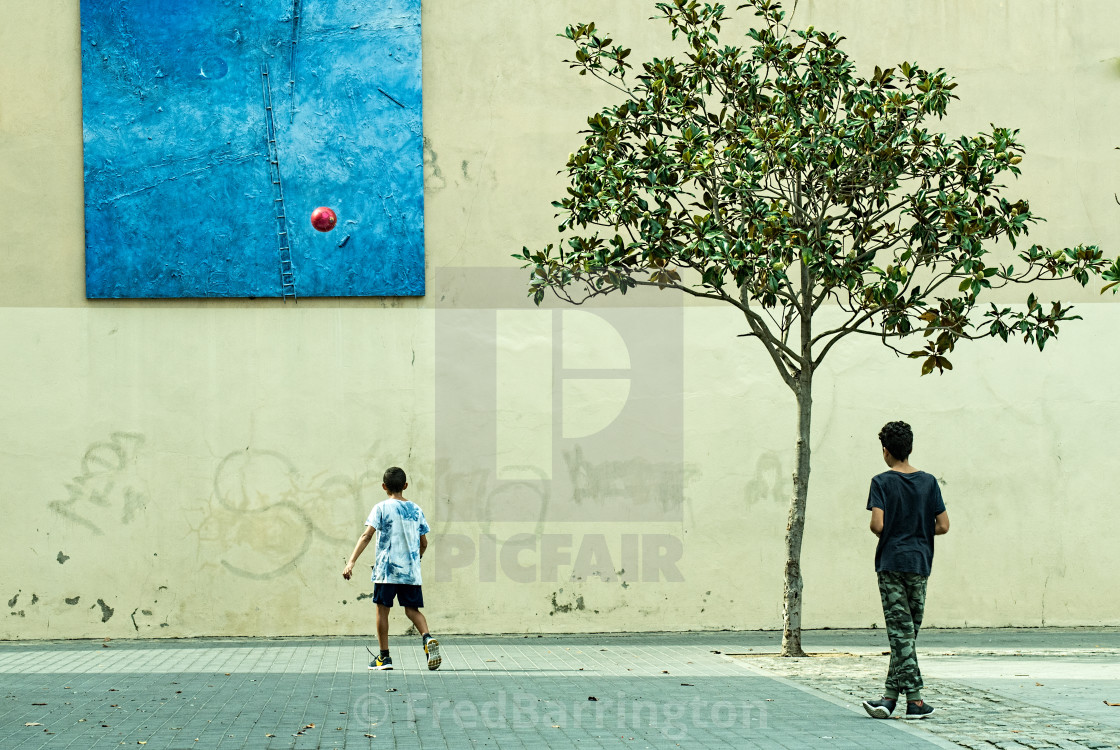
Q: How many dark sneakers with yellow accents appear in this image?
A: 2